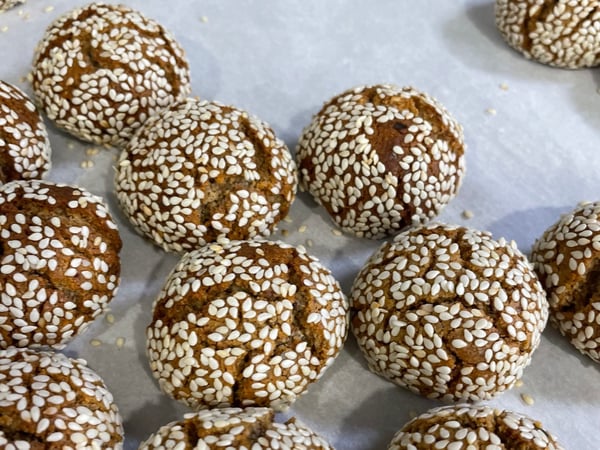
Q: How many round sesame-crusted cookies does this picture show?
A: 12